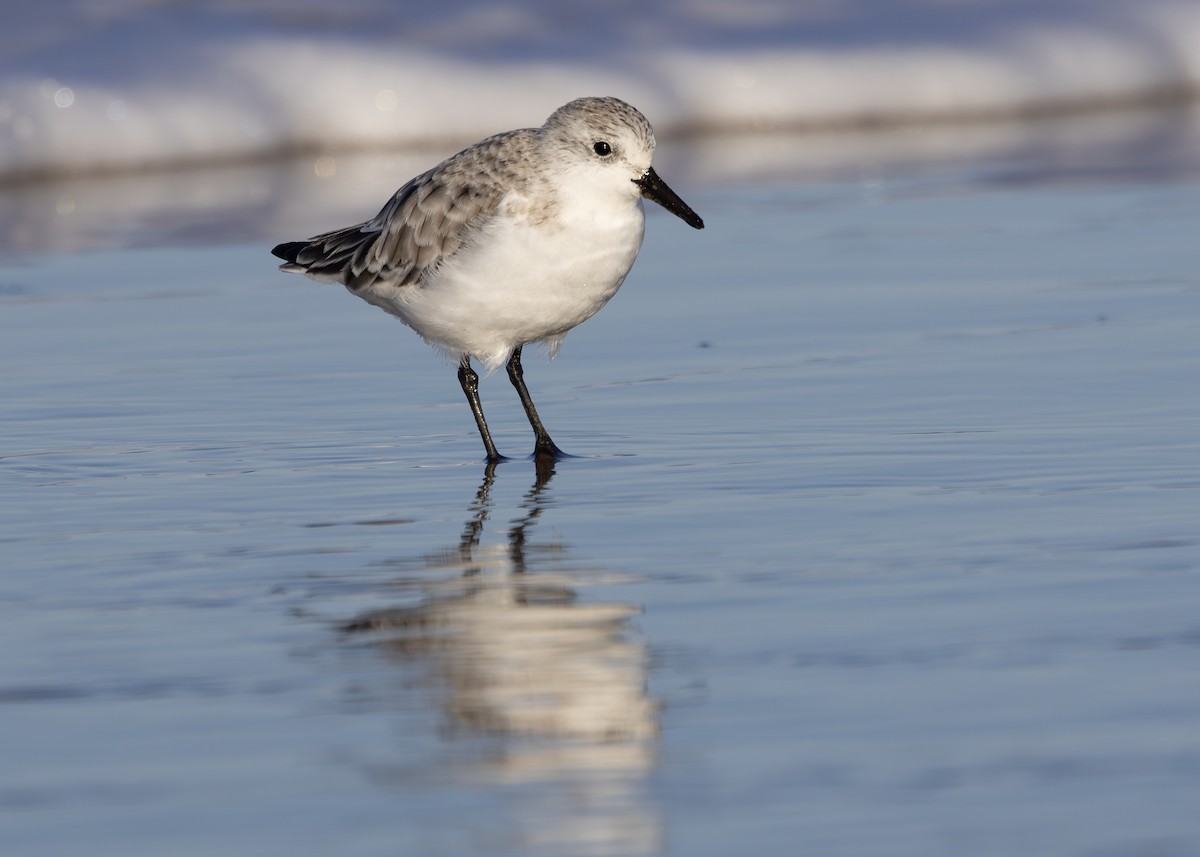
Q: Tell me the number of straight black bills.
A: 1